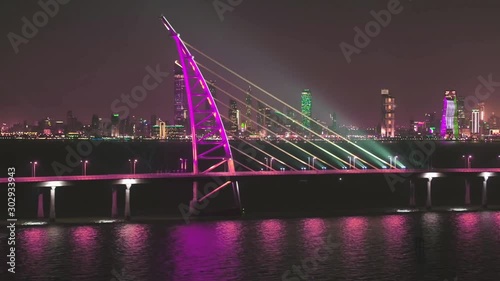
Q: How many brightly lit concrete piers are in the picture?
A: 4